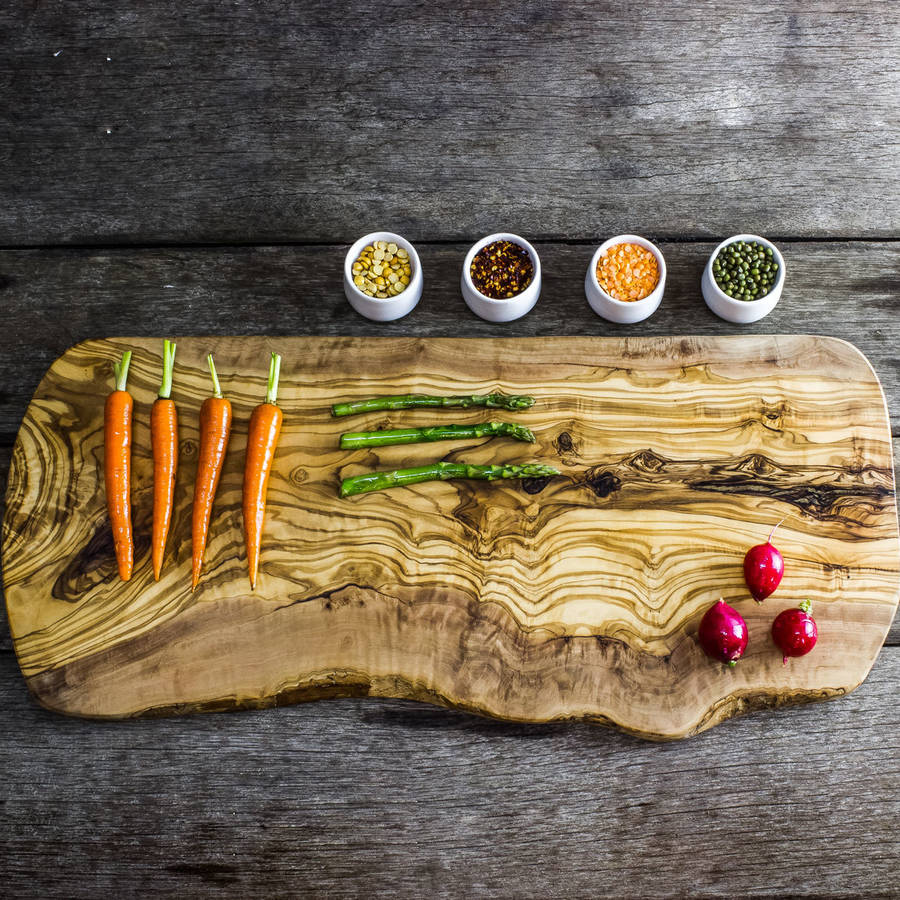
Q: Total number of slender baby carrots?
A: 4